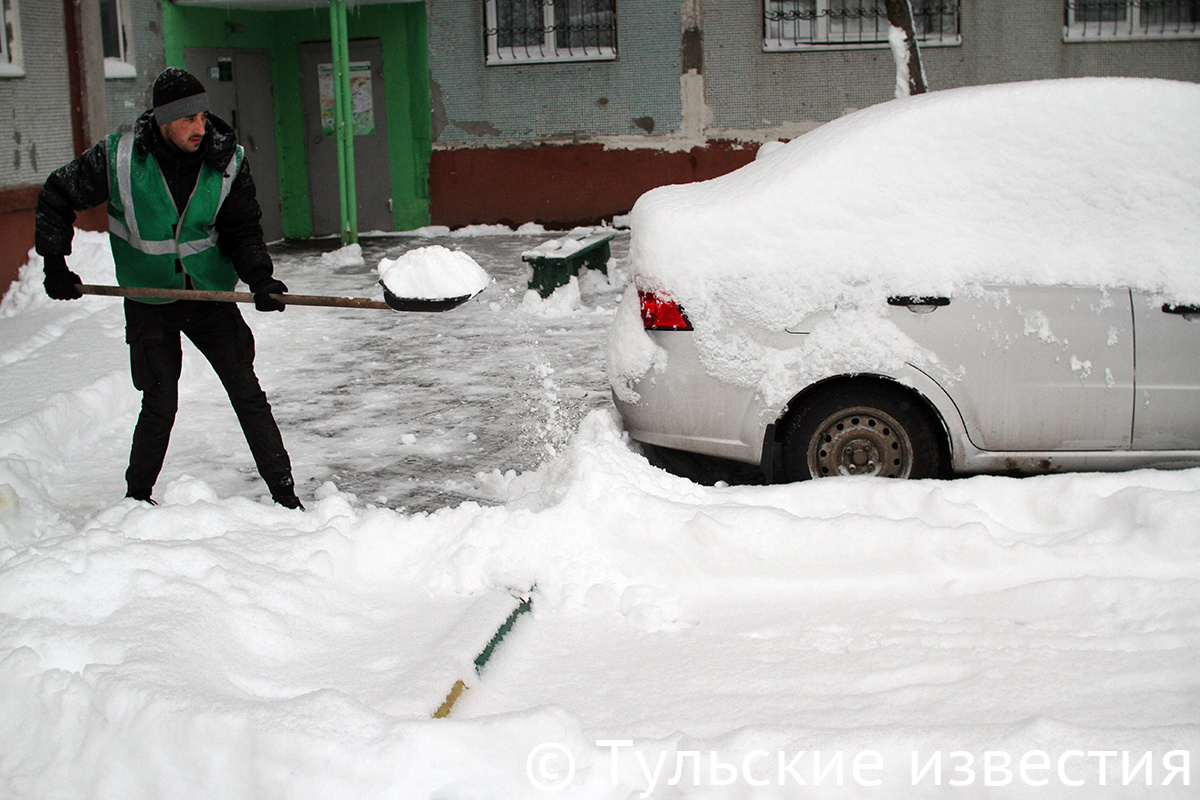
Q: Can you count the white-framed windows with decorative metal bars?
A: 3